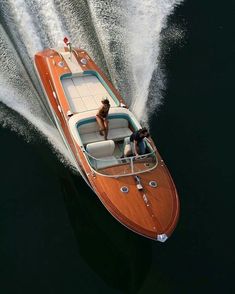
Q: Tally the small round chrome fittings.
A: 4